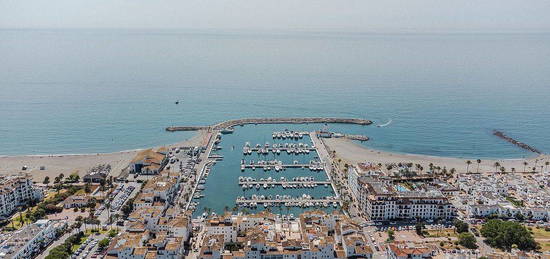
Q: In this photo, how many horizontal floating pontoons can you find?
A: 5